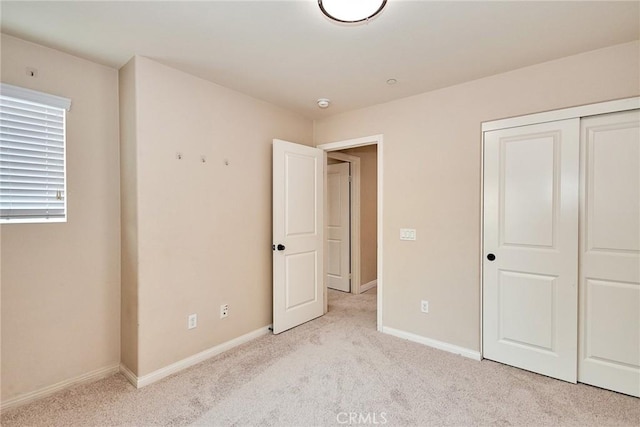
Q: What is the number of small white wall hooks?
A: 3